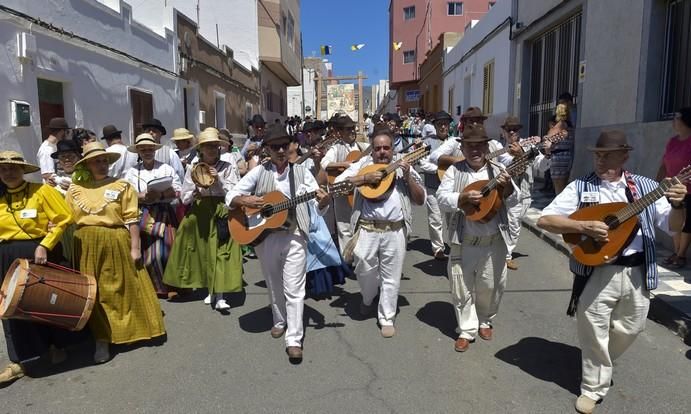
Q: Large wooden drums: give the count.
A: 1